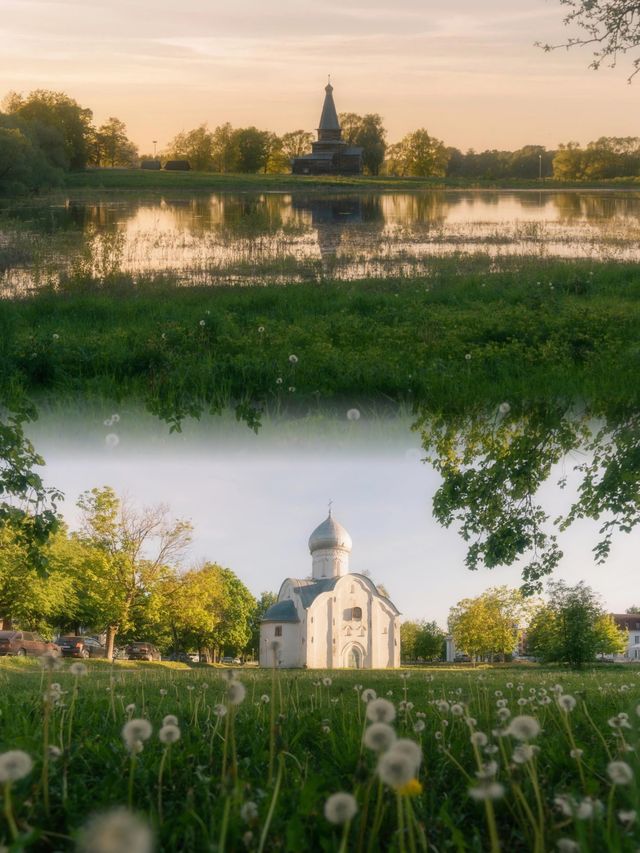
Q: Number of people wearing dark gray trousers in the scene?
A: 0